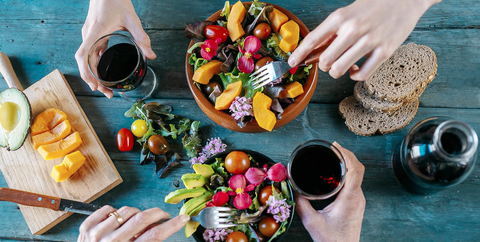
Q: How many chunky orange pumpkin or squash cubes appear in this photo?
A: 11